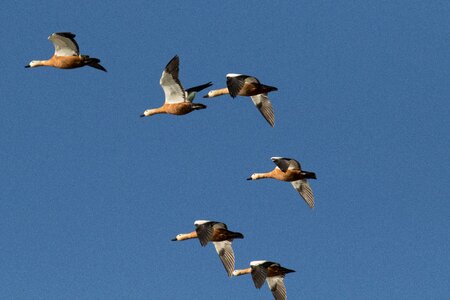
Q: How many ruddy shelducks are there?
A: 6